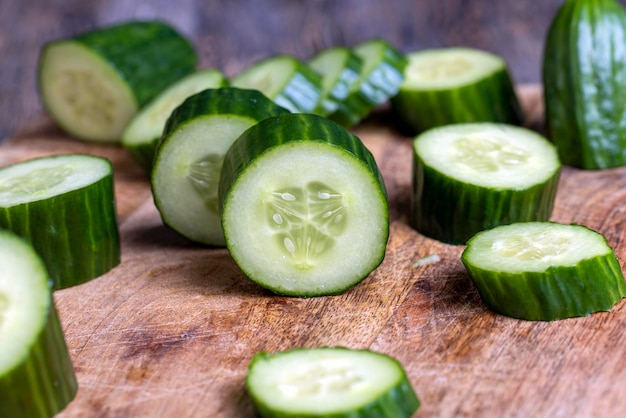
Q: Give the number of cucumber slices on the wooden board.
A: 13